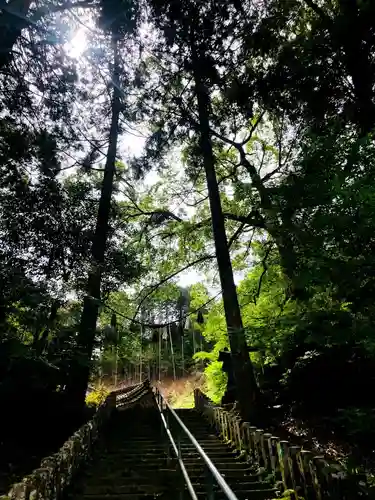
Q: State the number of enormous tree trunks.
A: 2